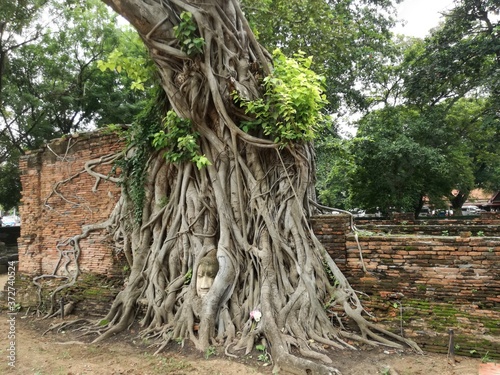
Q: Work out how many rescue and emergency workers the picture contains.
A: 0